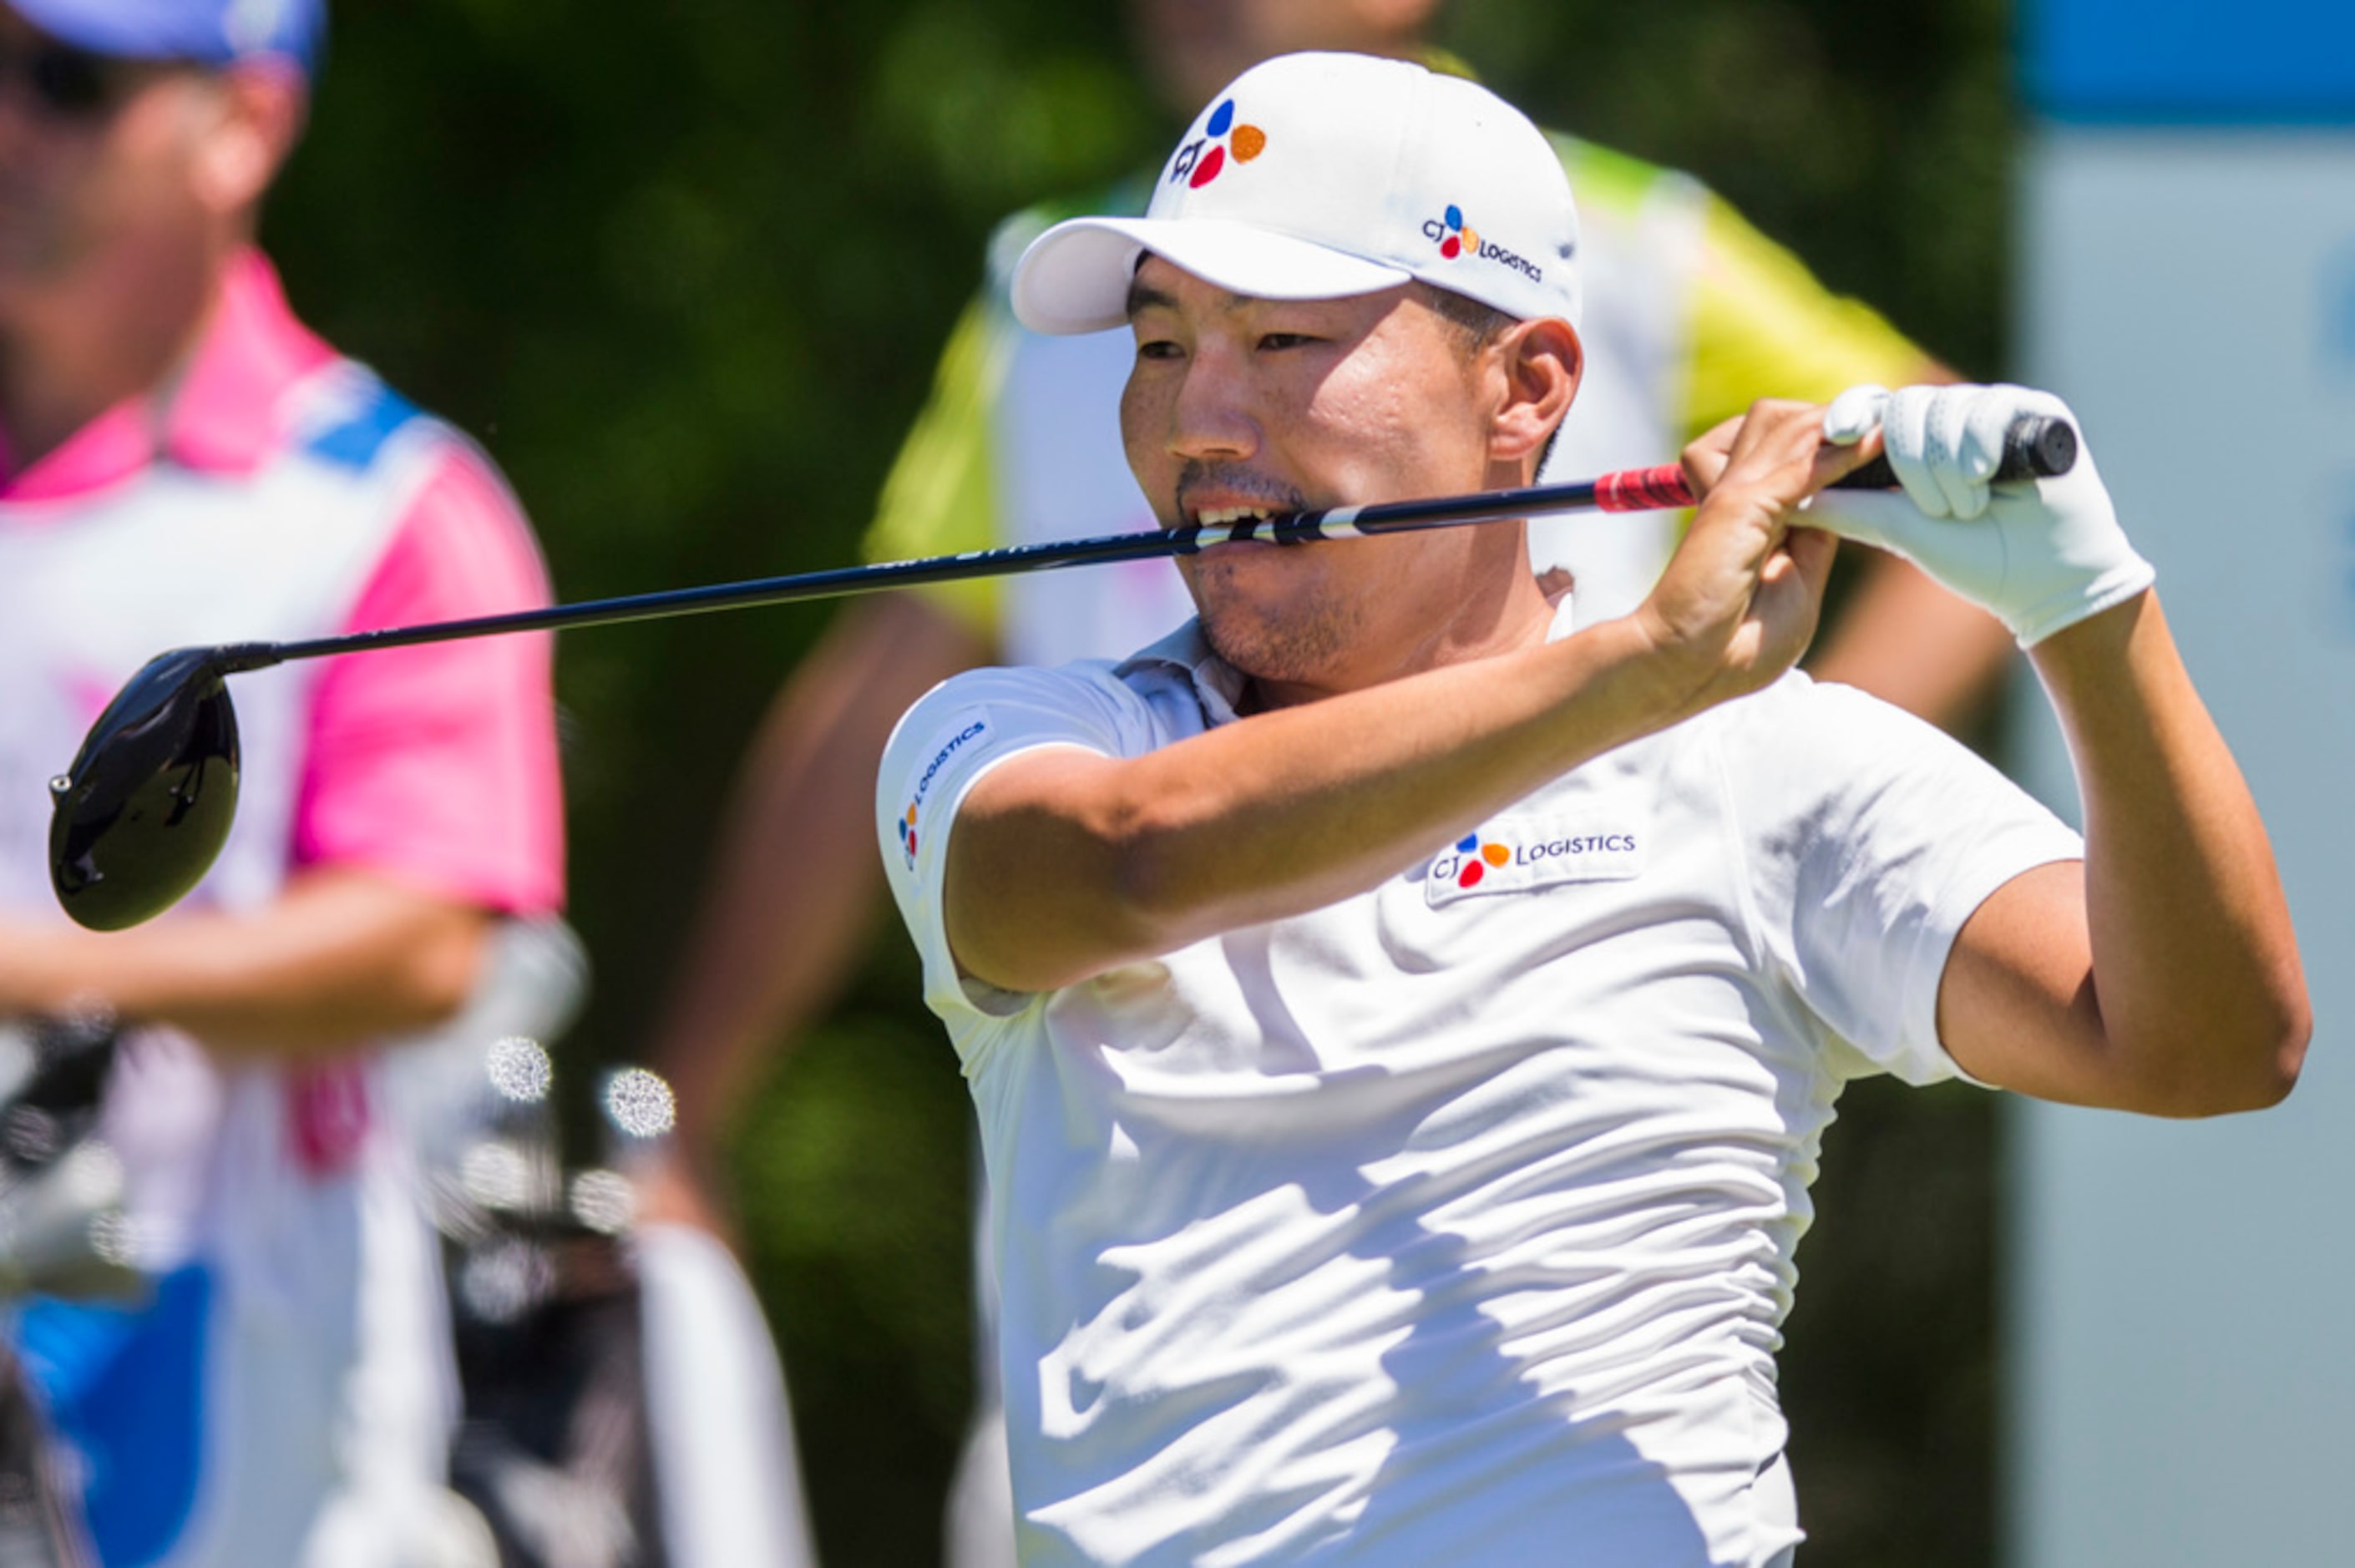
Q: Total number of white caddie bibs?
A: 2